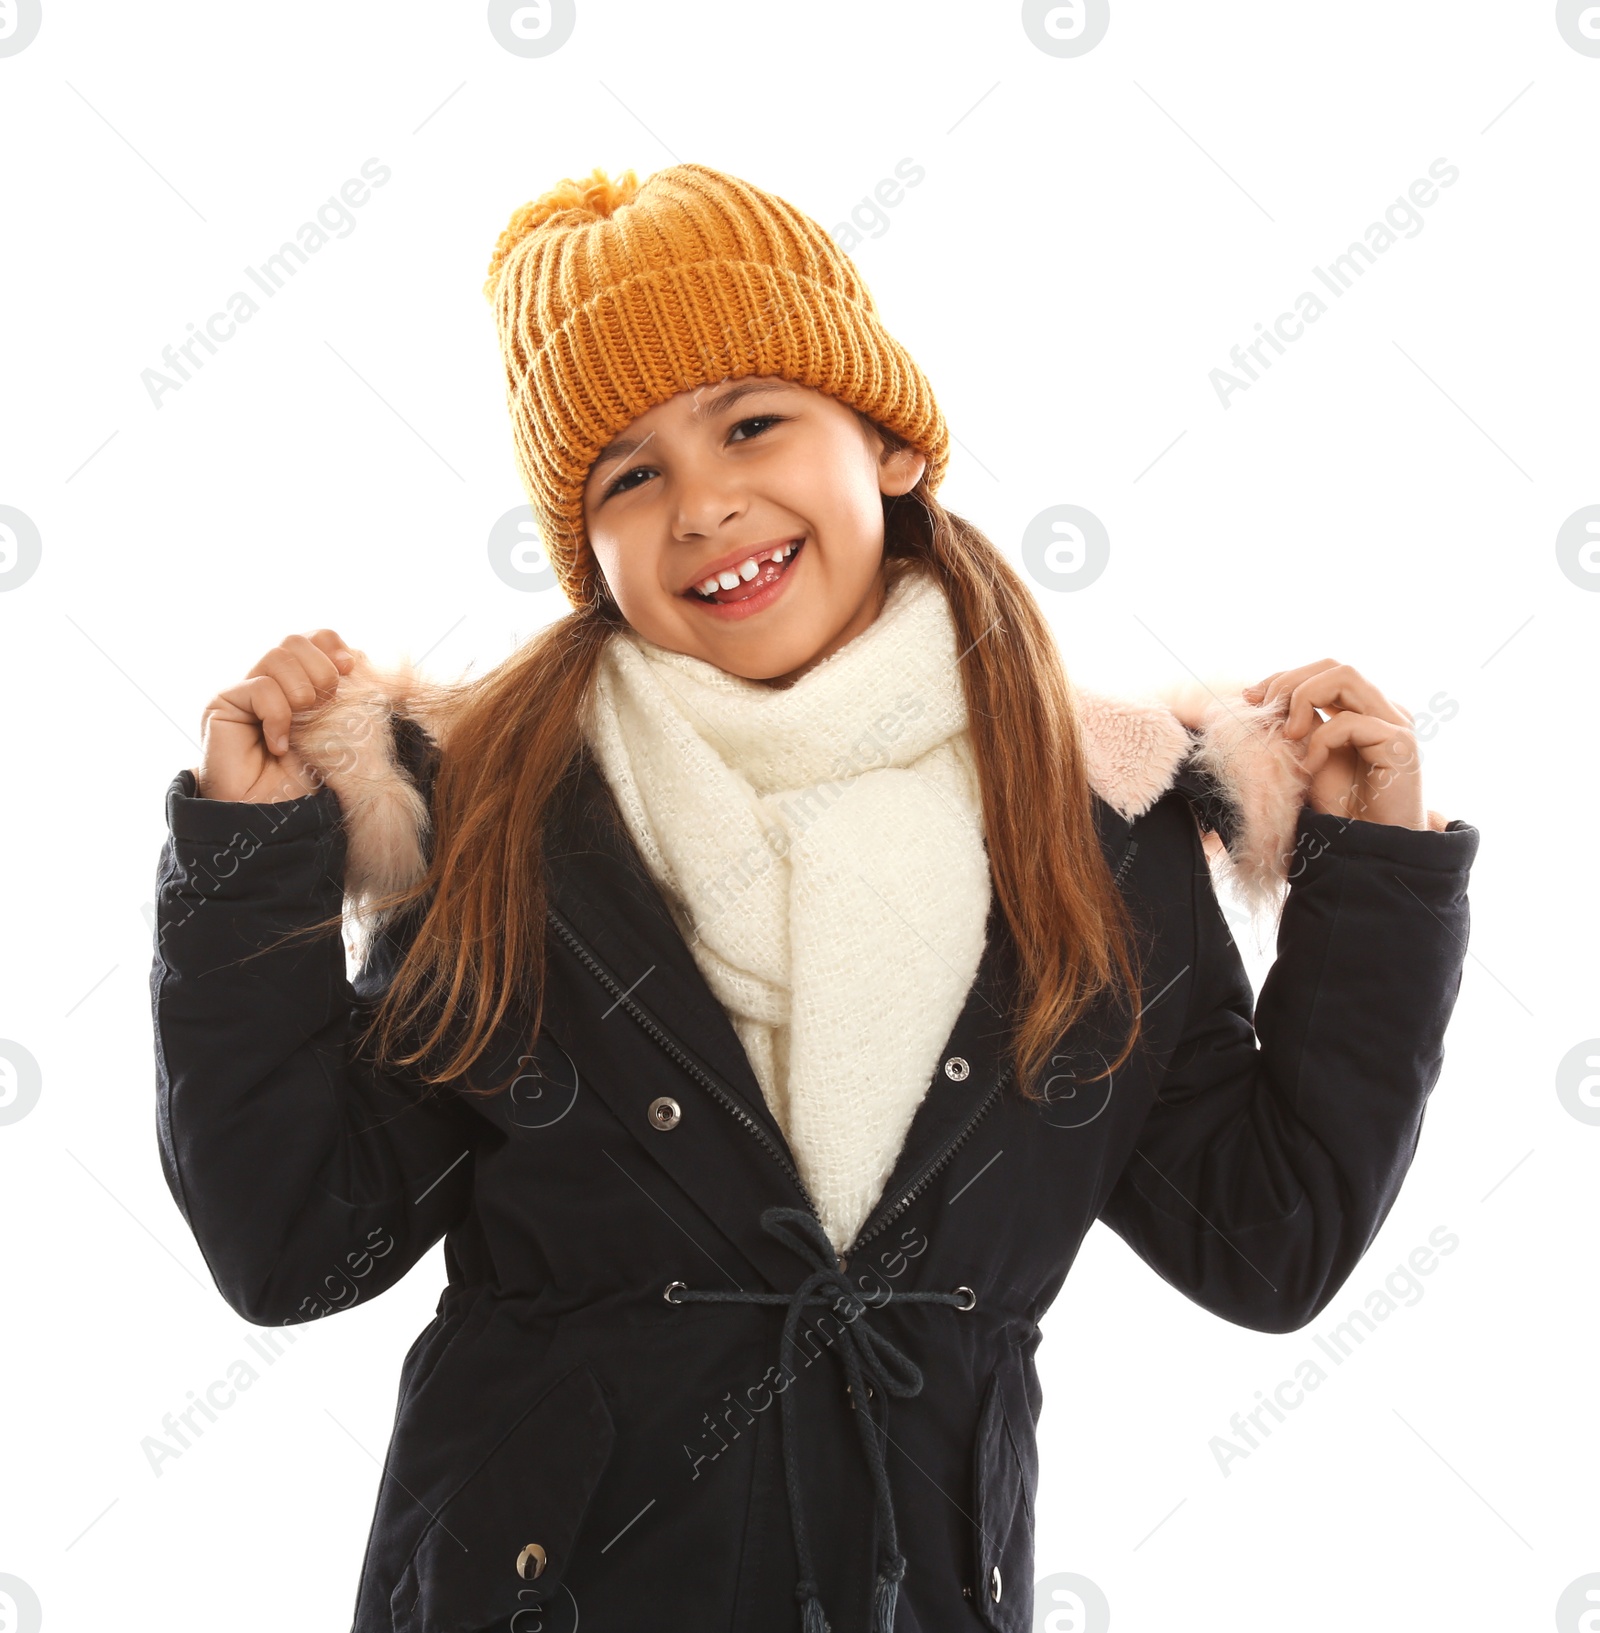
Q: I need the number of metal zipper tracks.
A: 2